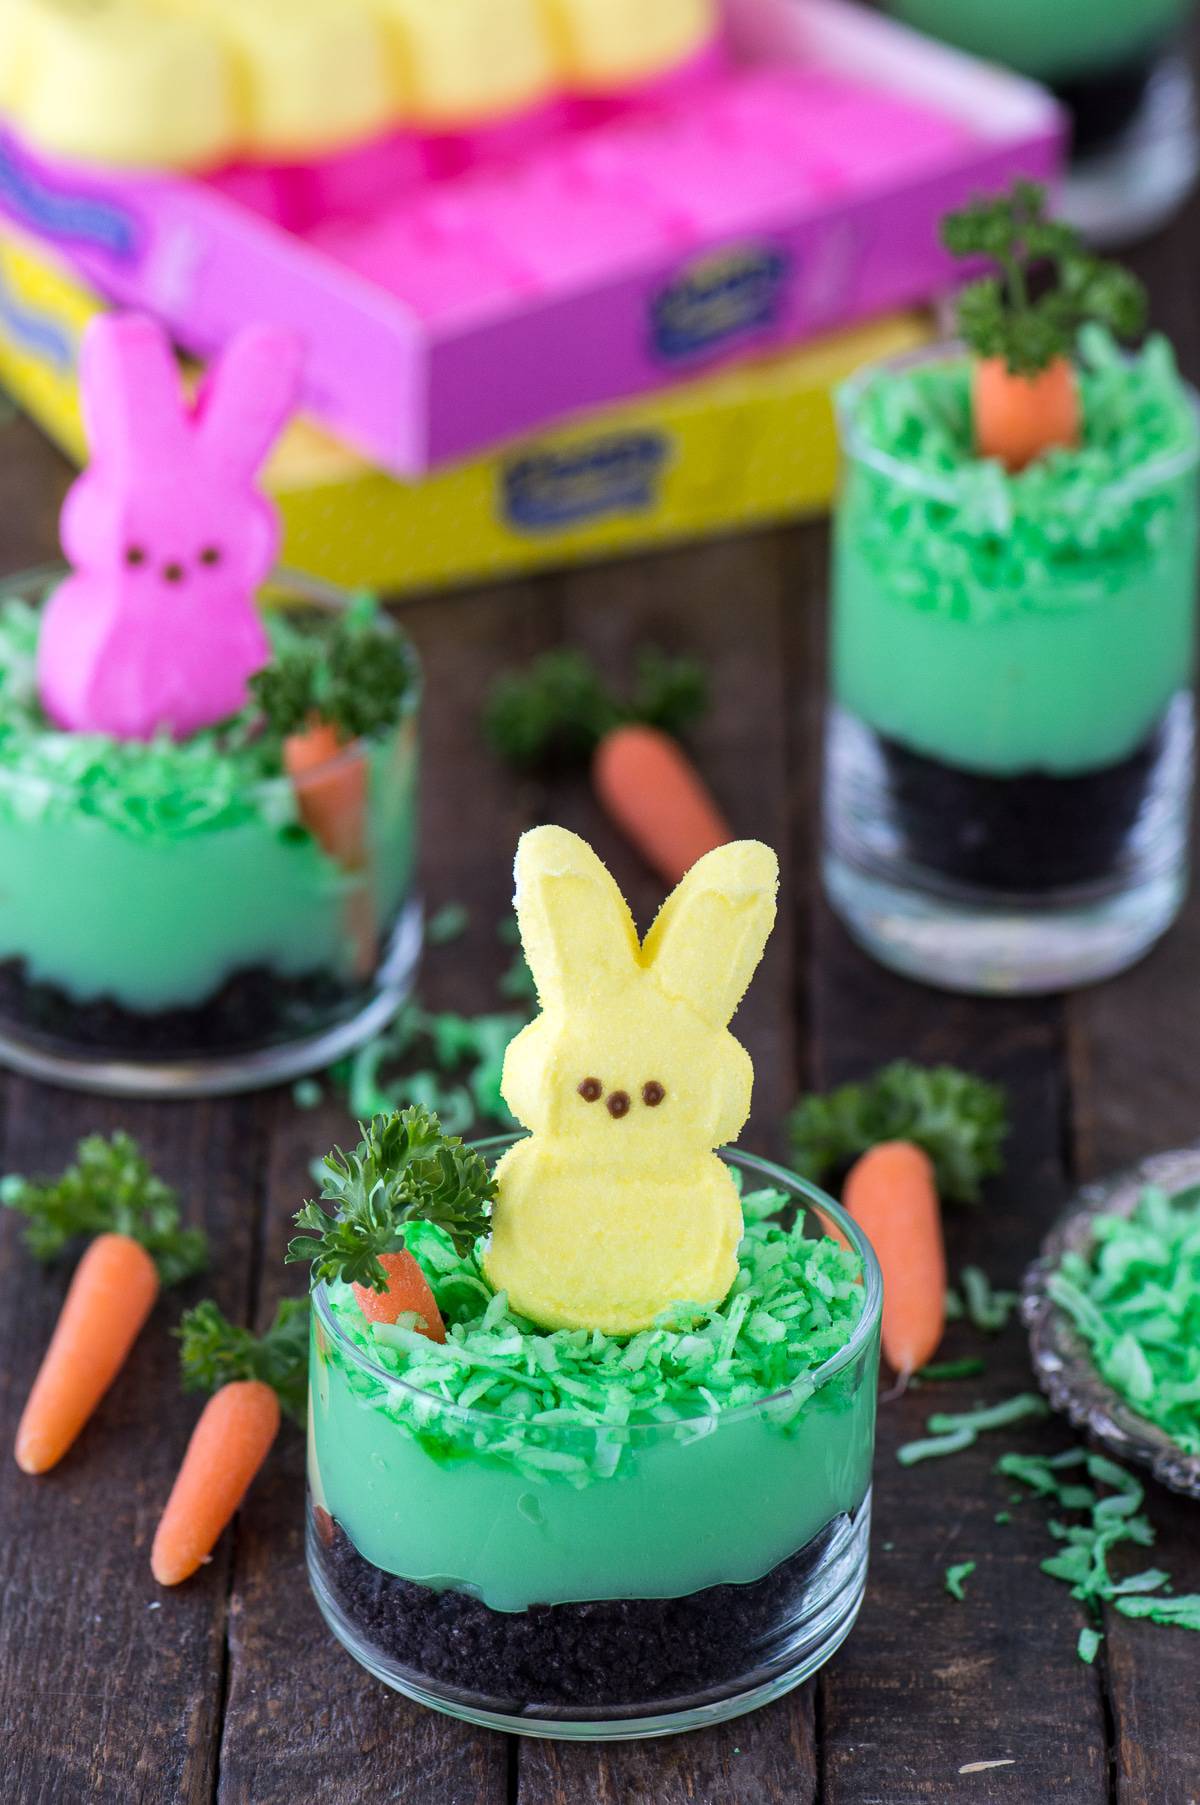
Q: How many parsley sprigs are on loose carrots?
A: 4